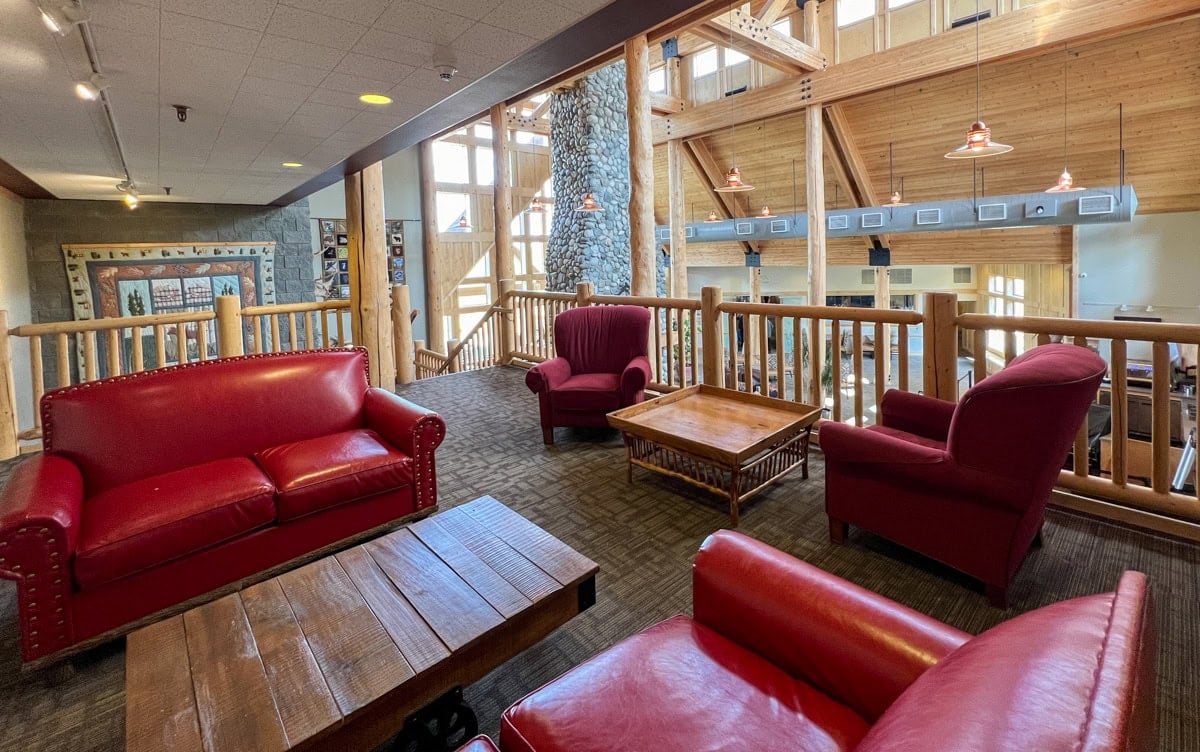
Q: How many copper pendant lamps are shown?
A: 9